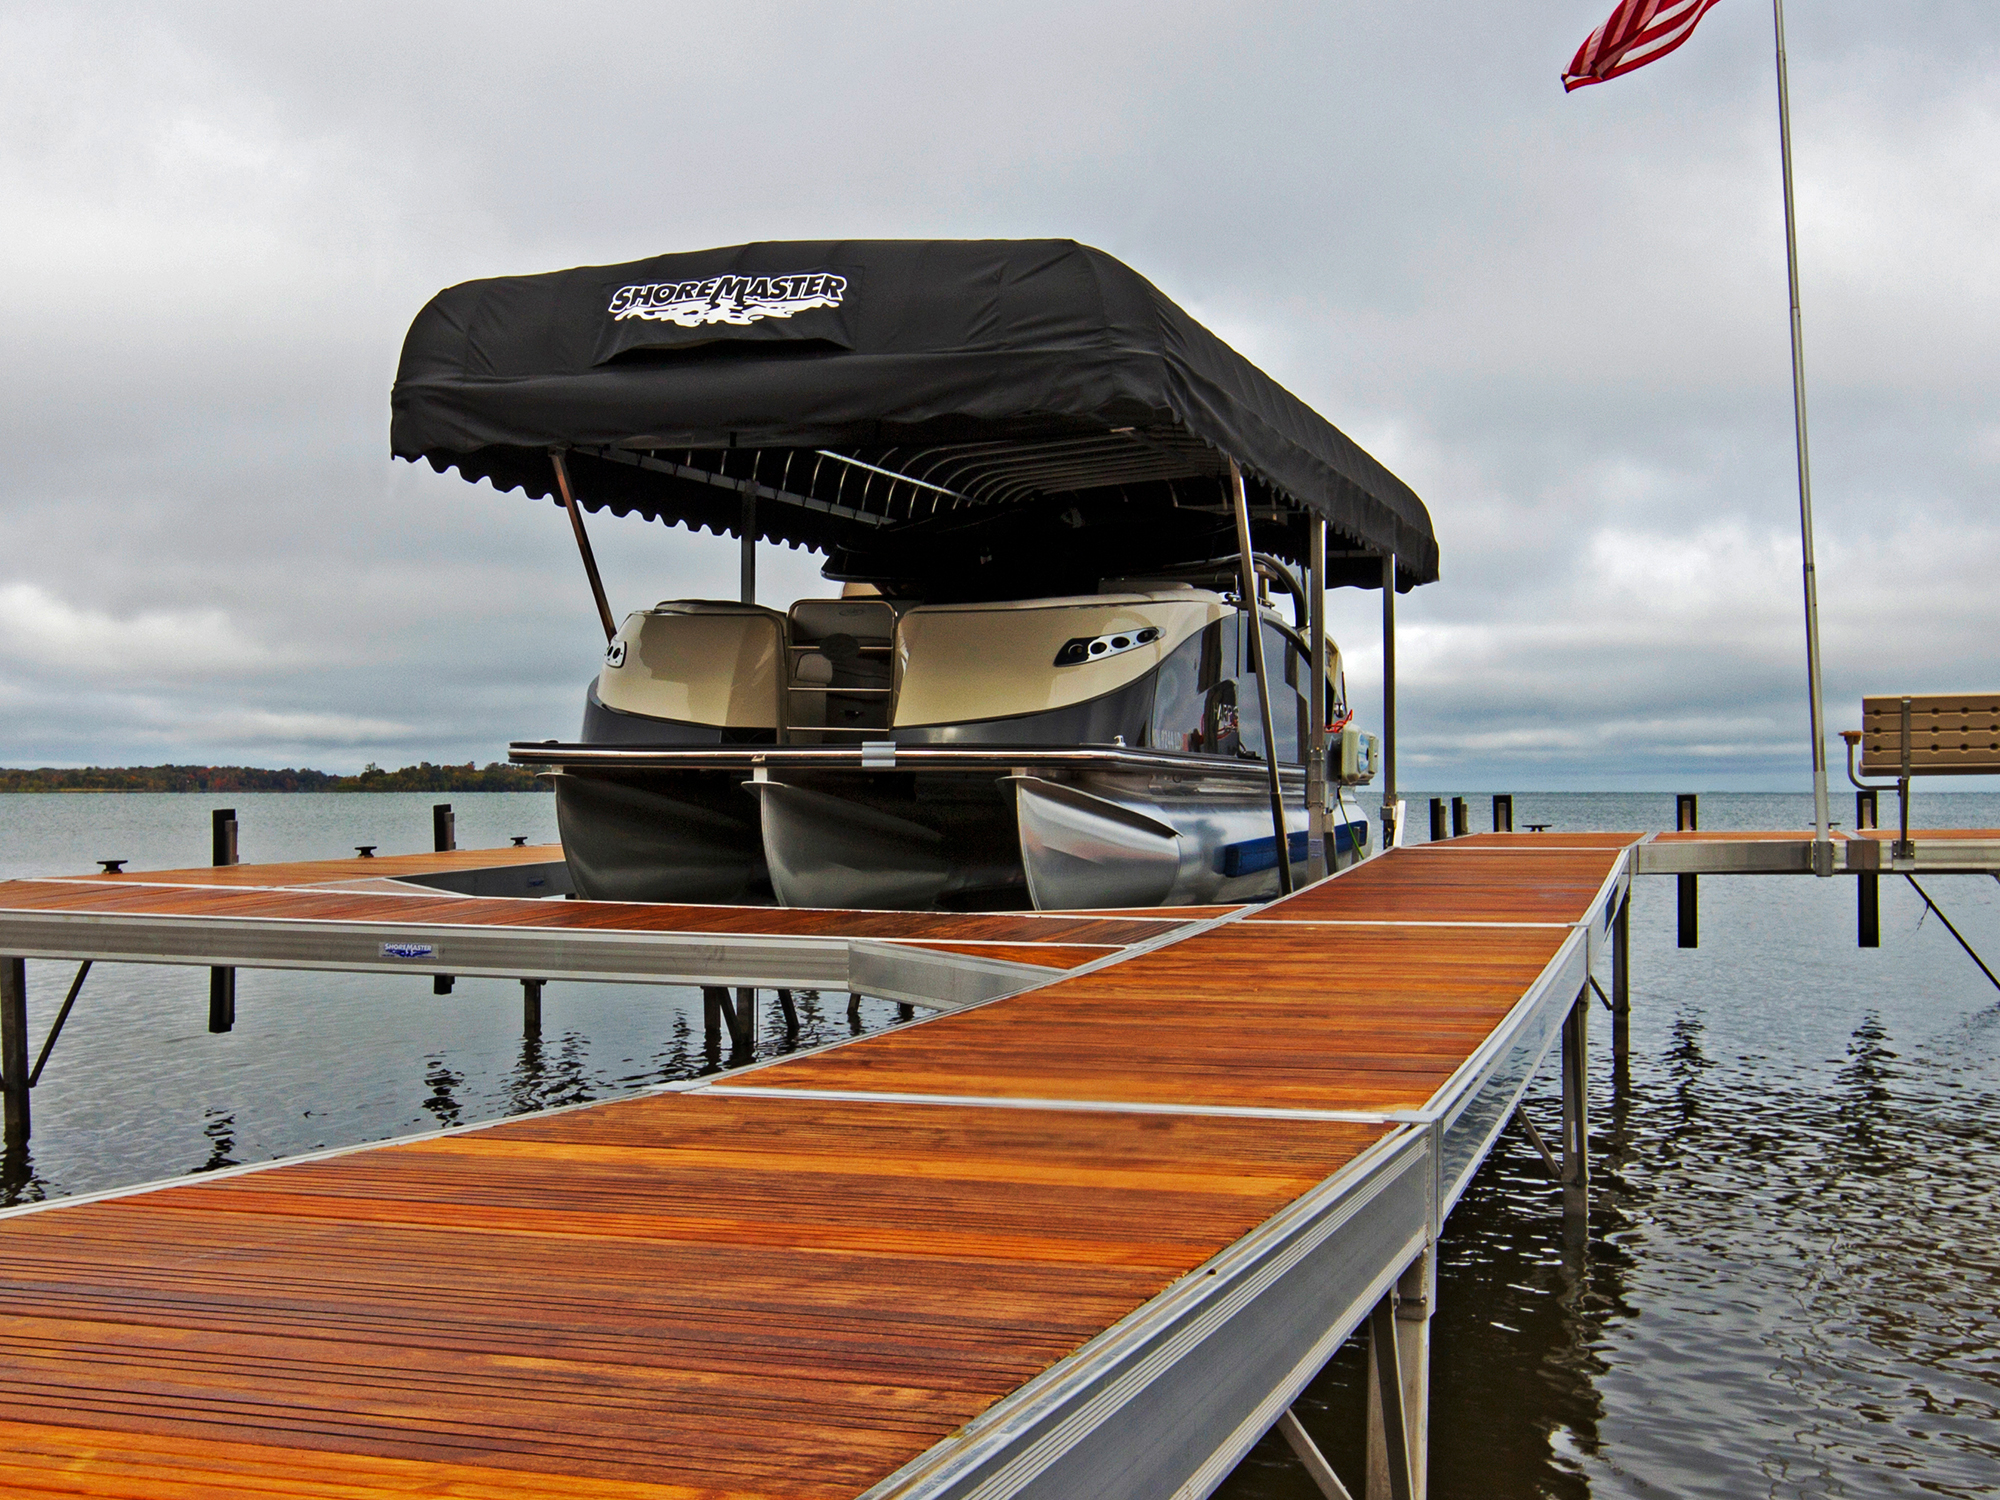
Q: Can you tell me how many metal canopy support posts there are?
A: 5